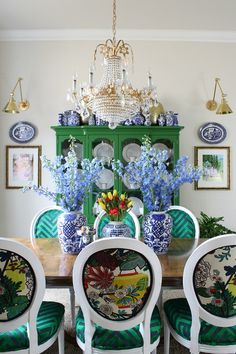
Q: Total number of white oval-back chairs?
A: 6